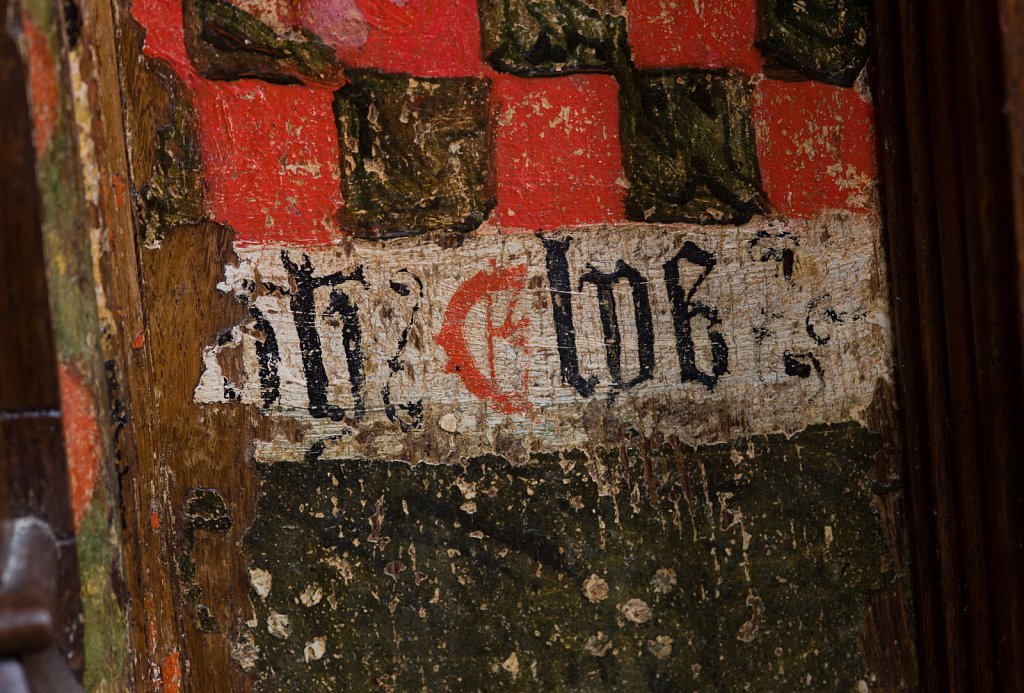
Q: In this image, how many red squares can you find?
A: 6